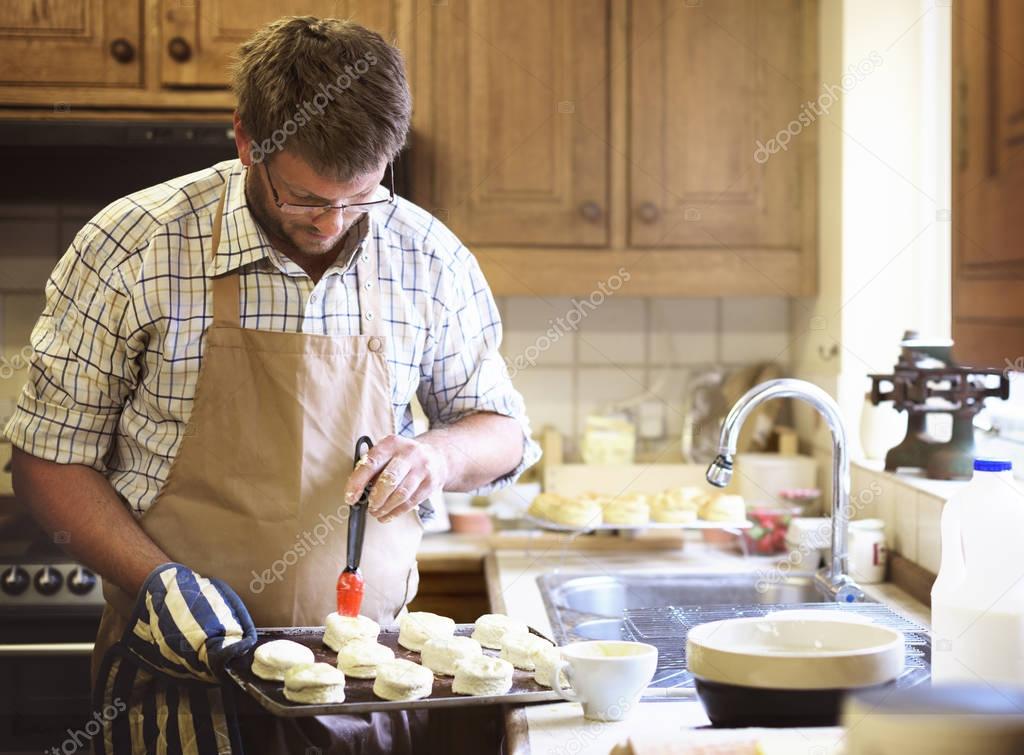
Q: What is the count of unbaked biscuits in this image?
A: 11